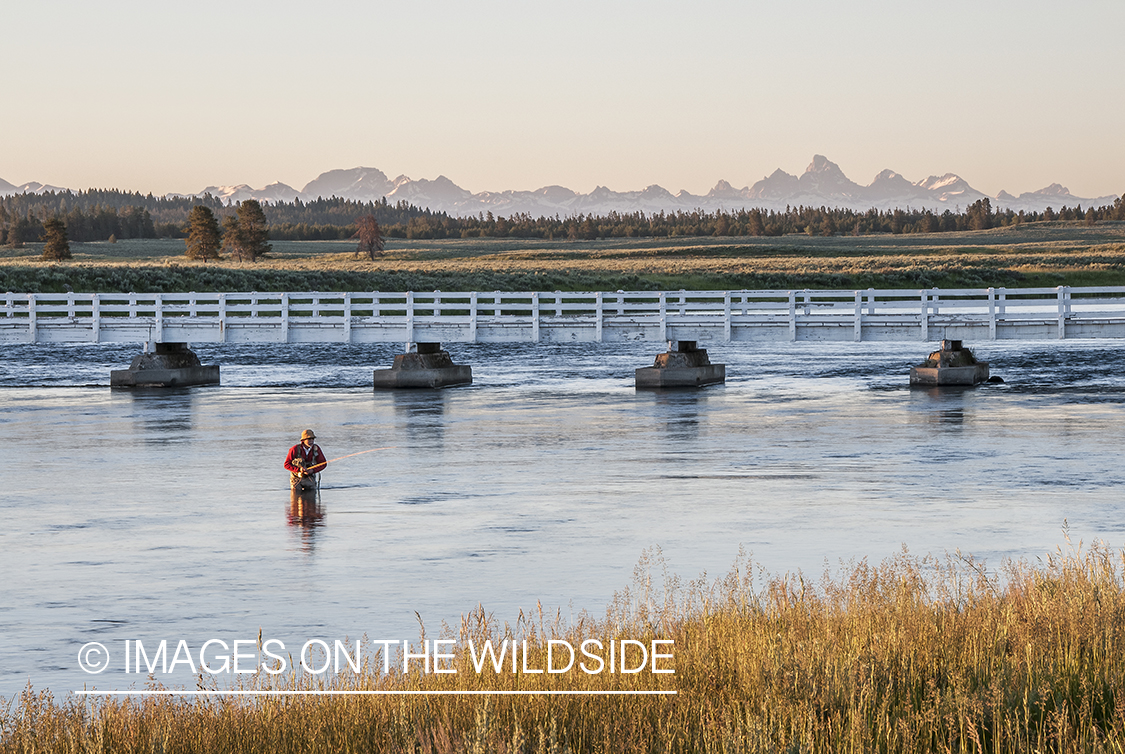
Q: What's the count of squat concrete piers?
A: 4